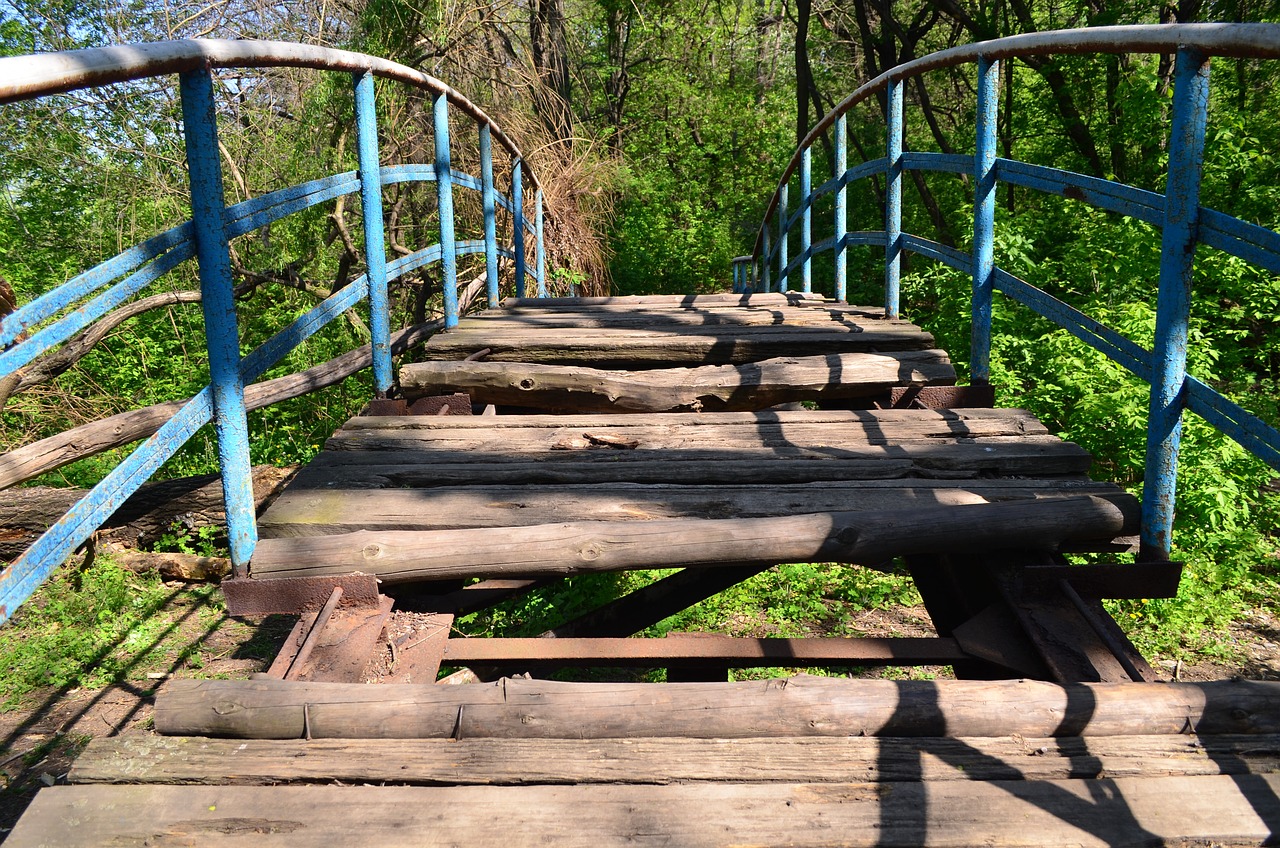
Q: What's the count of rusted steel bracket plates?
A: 4